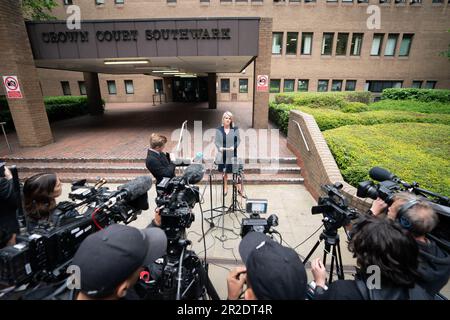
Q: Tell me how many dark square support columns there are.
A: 2